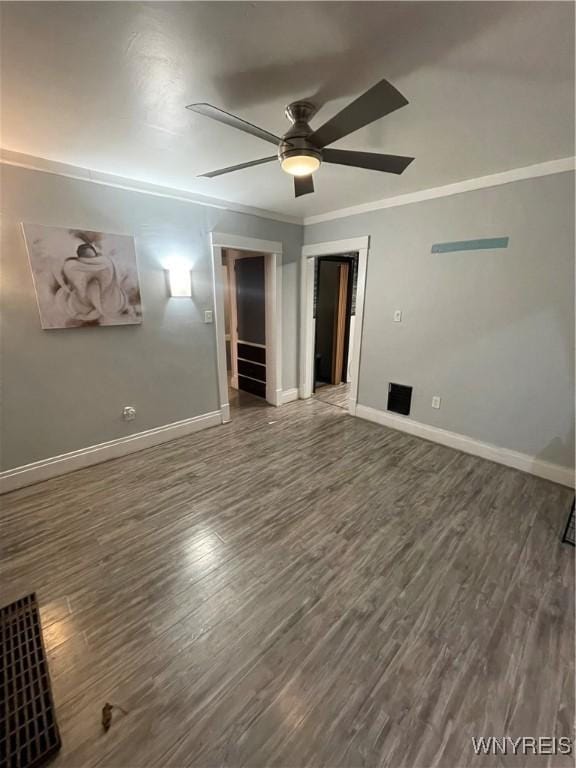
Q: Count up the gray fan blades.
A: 5